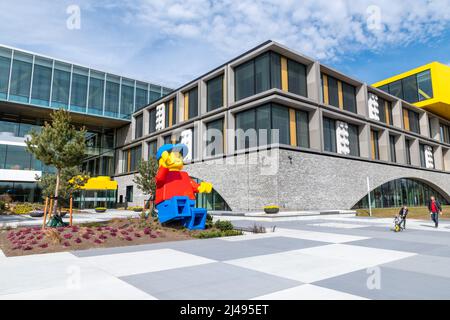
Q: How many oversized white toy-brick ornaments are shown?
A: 5